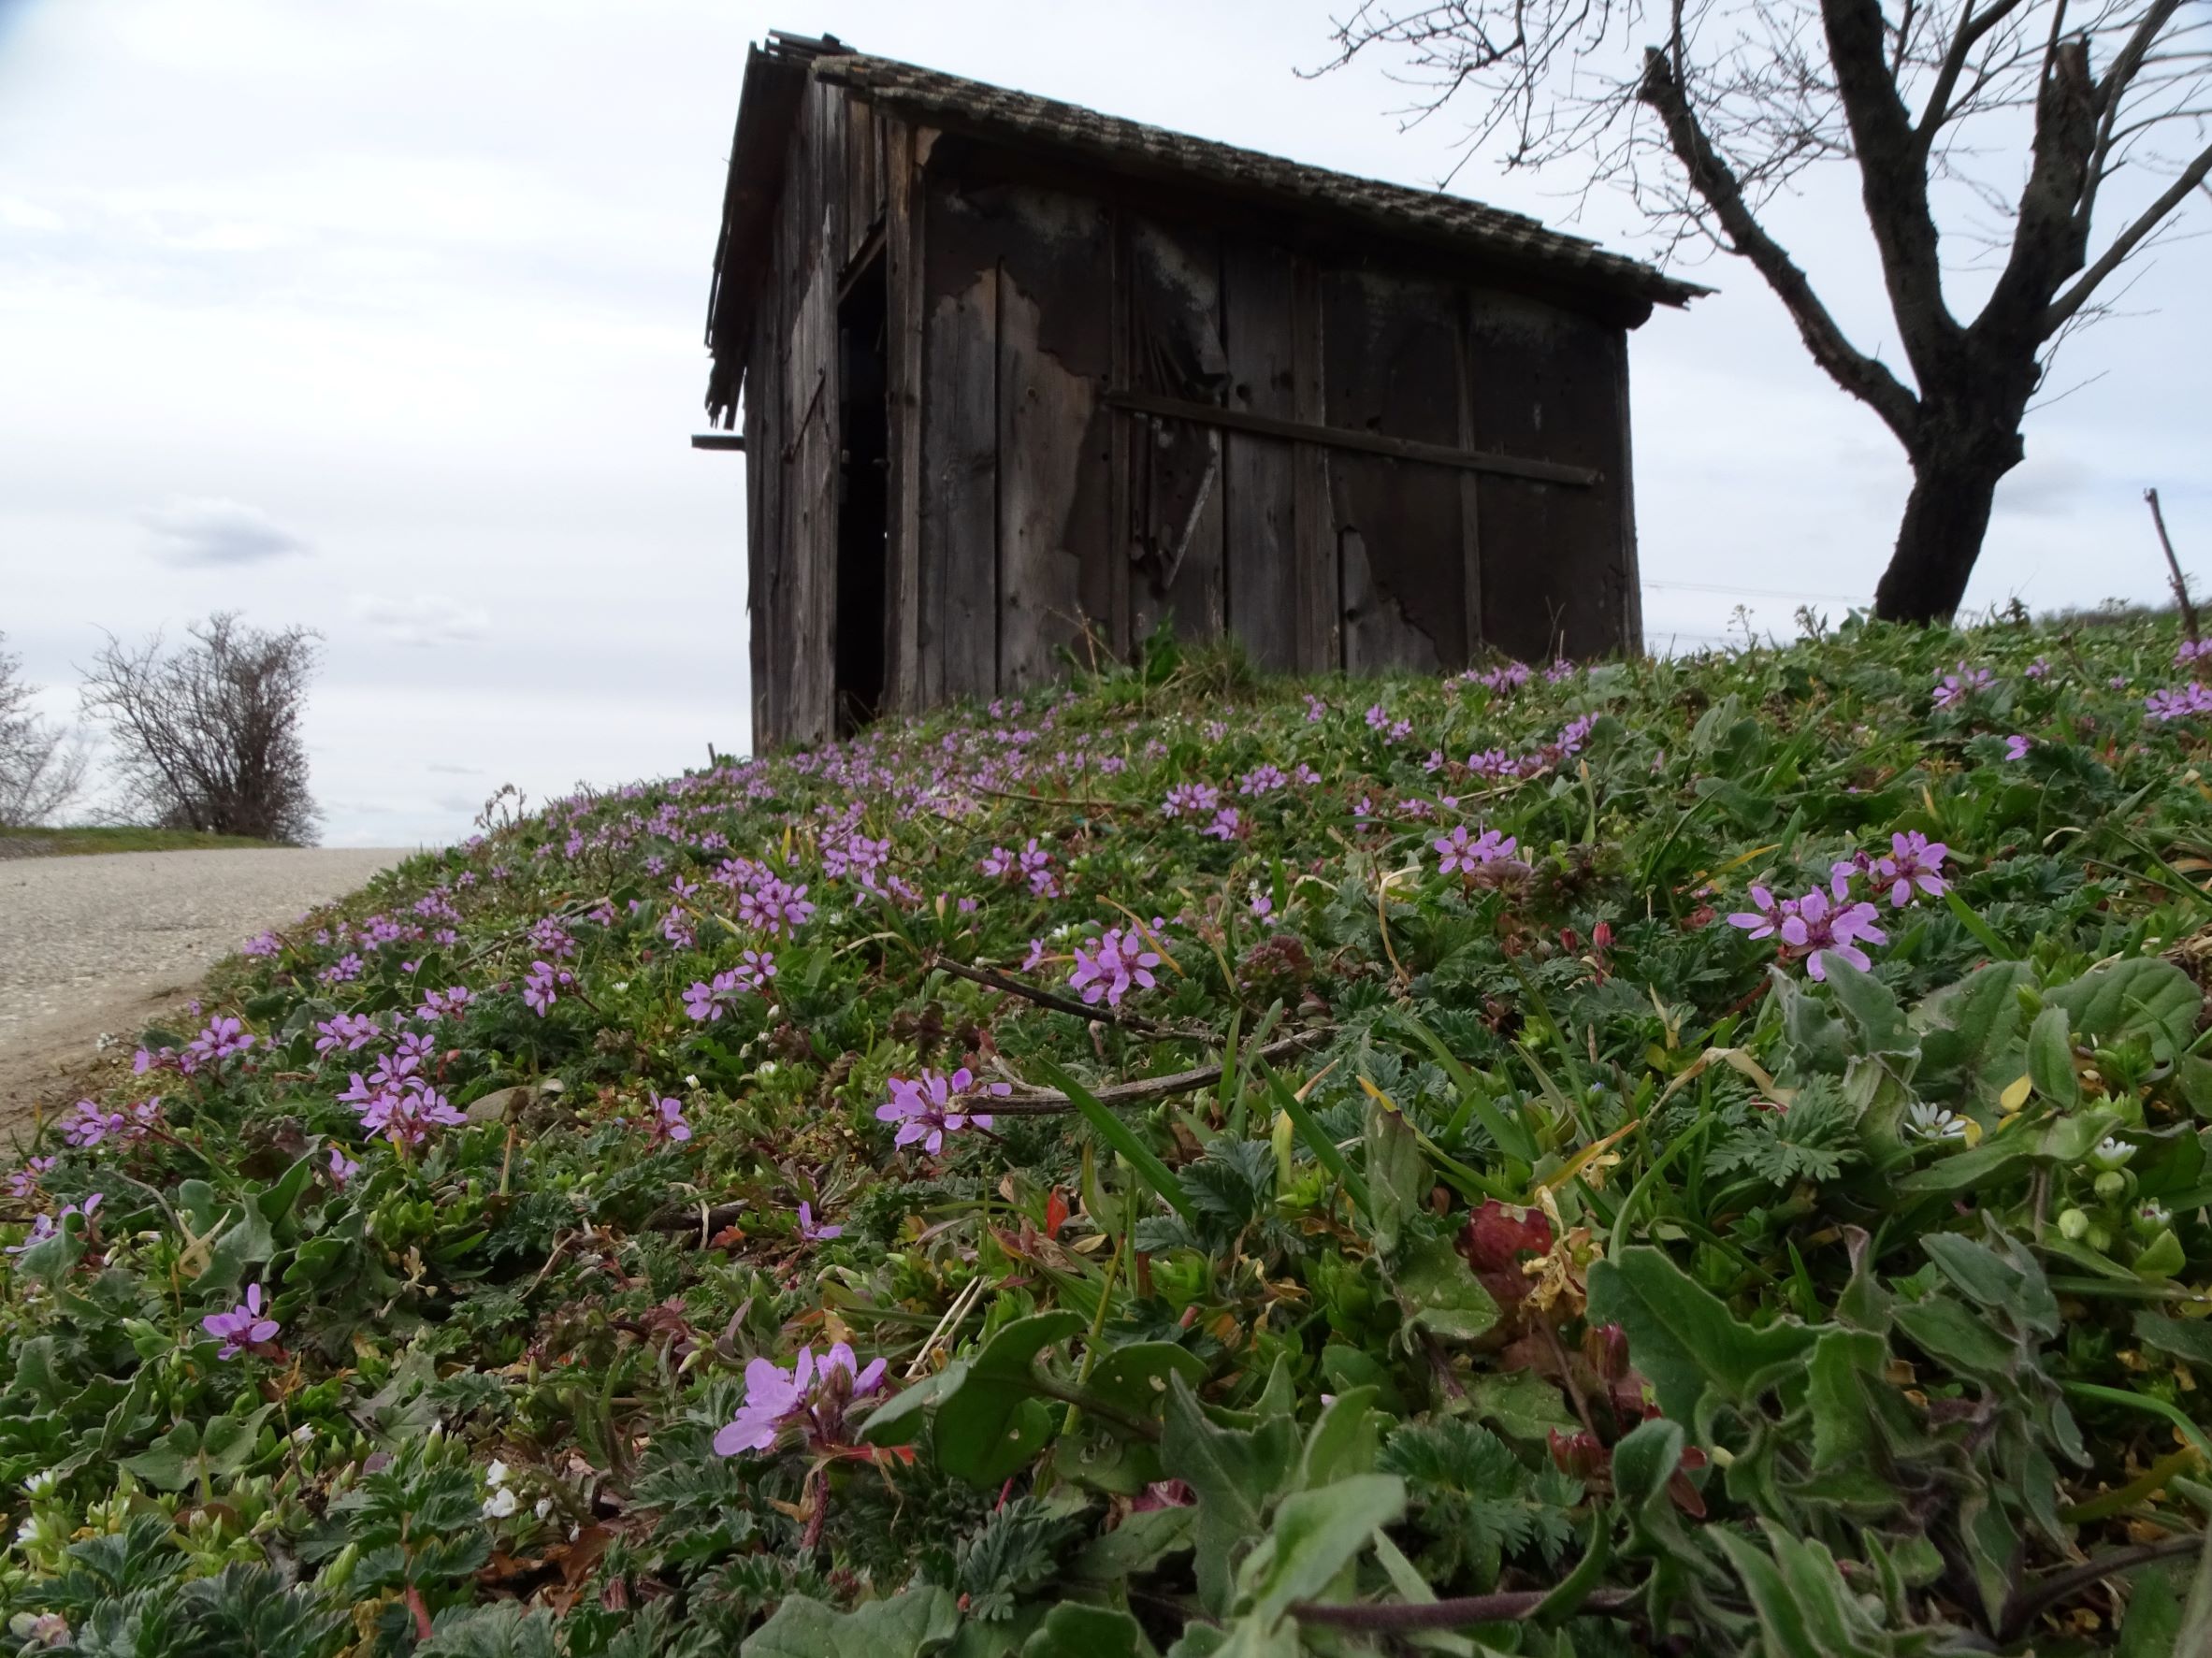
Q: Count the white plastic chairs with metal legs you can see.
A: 0